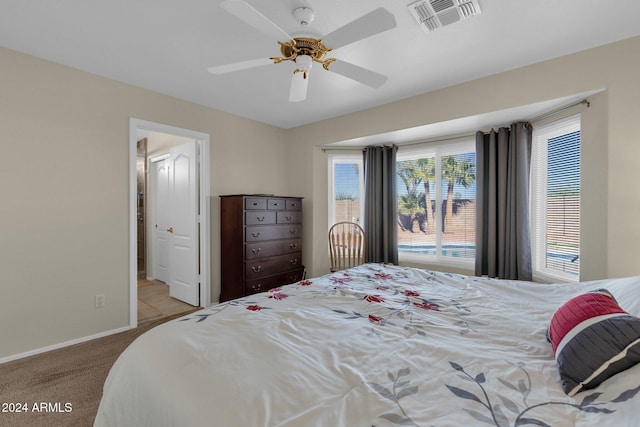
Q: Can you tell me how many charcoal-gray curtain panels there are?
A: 2